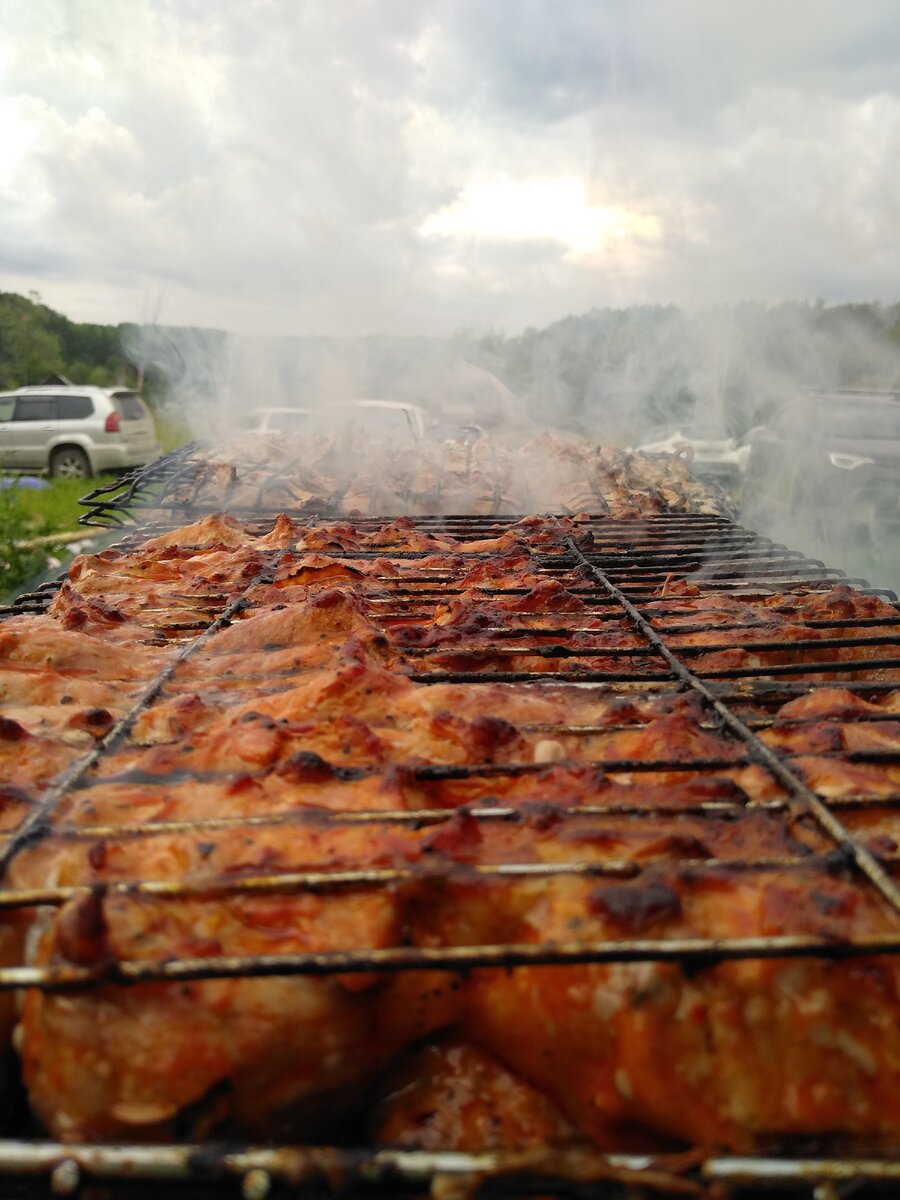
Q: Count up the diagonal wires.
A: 2